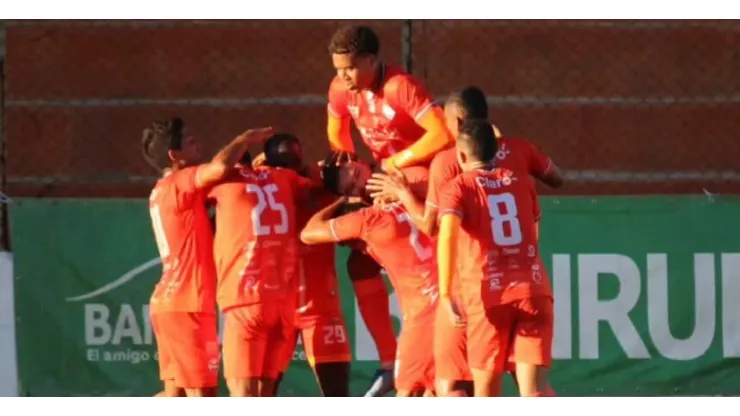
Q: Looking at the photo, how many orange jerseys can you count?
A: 7